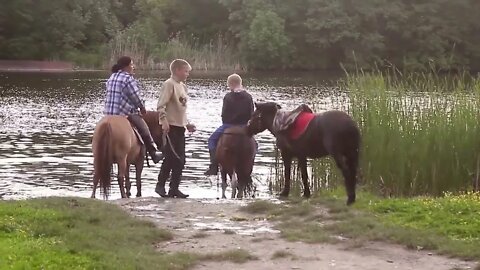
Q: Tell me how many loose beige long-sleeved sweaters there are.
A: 1